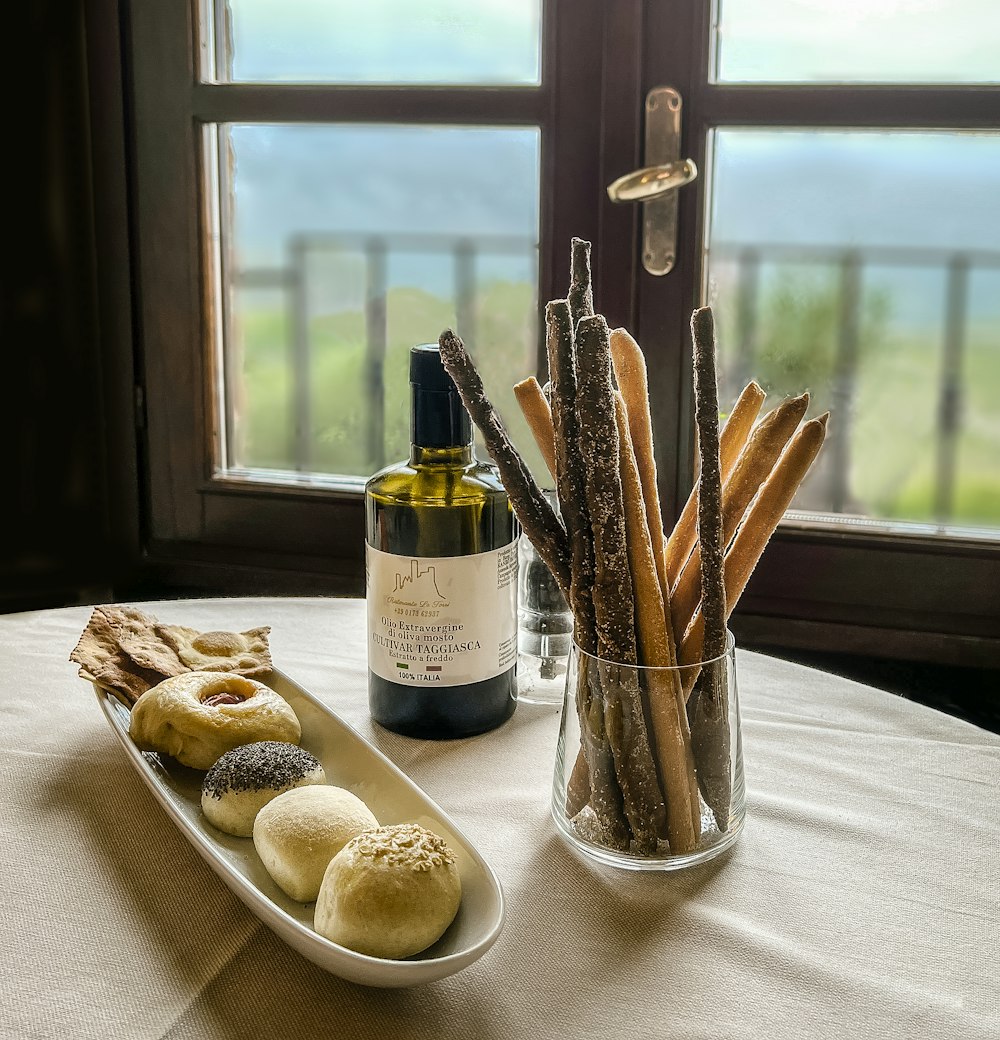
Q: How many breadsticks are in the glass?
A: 11